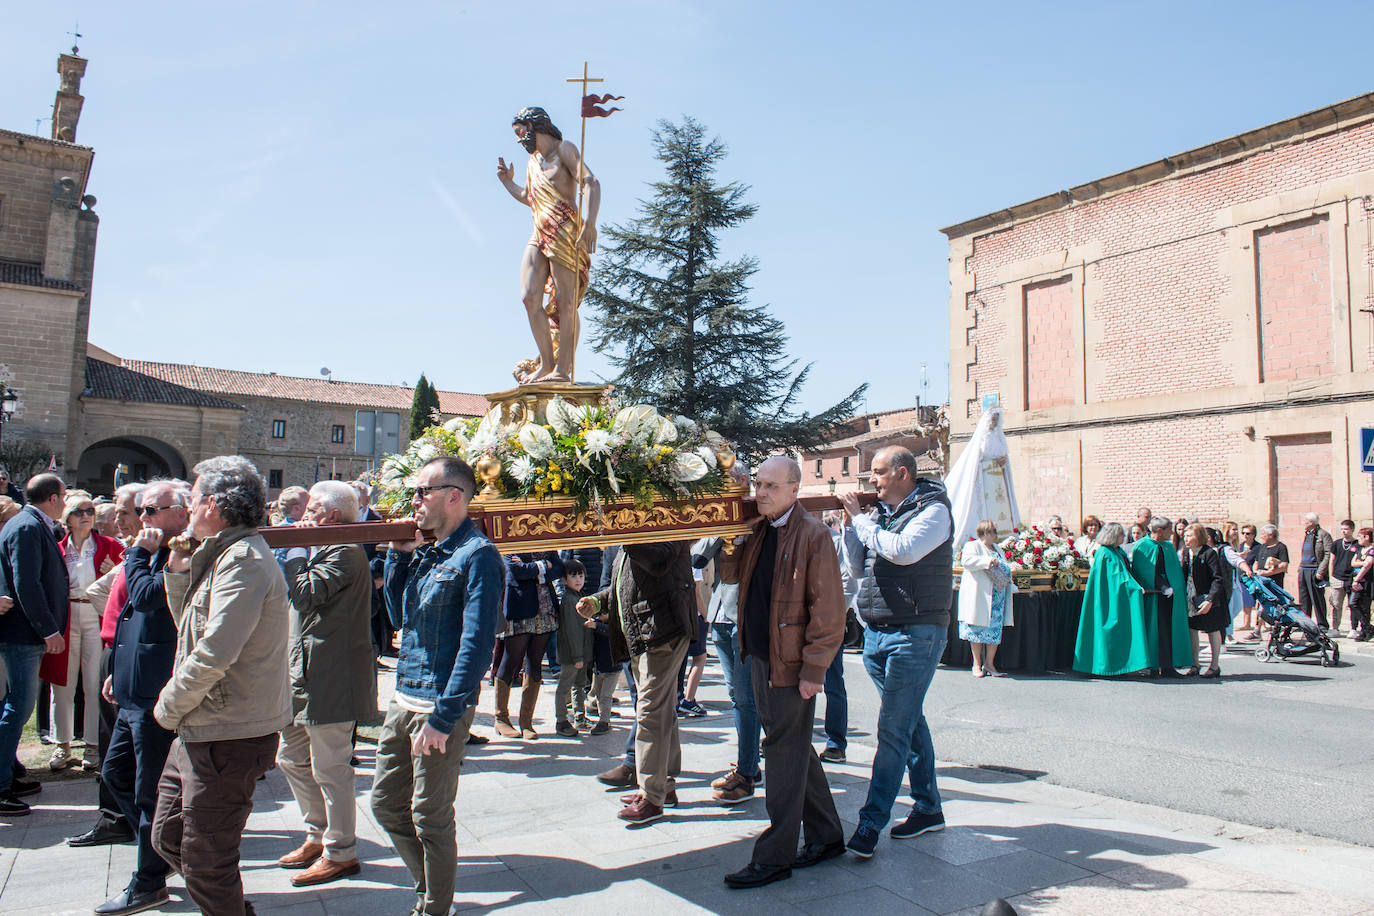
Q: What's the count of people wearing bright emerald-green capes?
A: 2